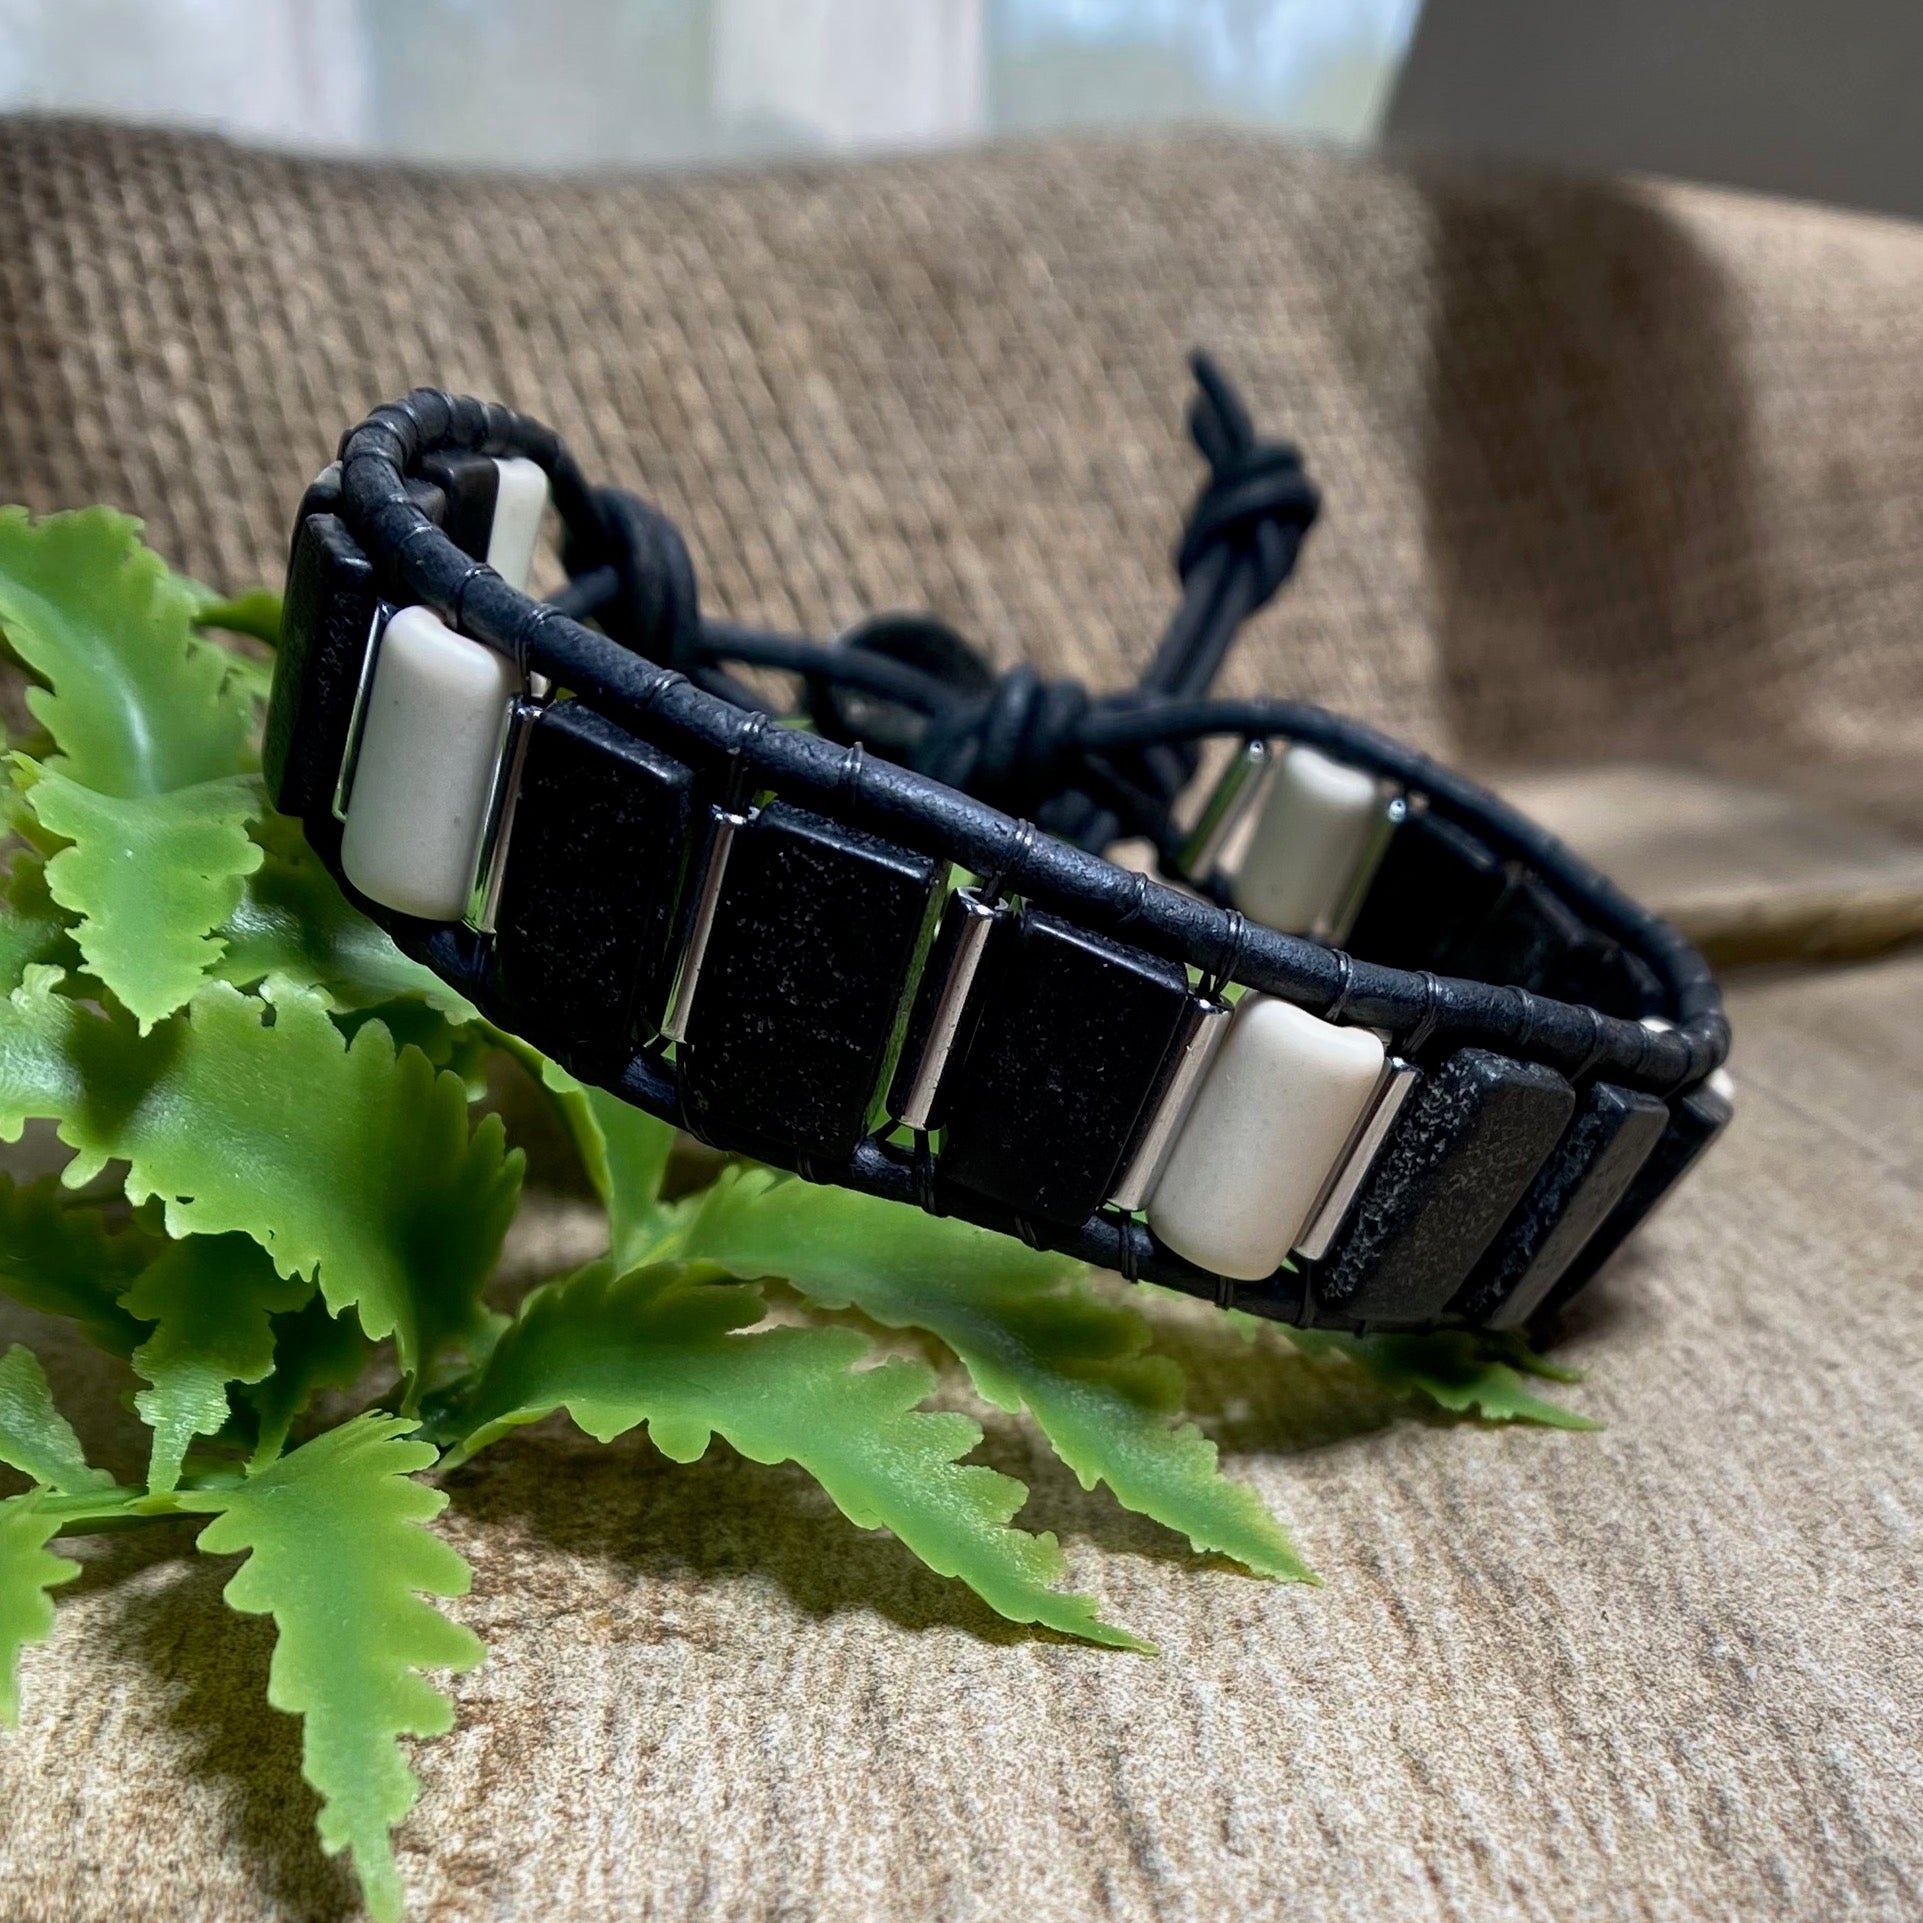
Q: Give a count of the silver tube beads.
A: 8